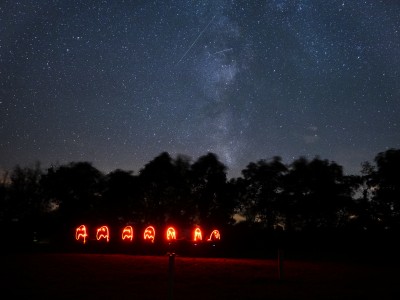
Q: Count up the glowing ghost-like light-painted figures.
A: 7